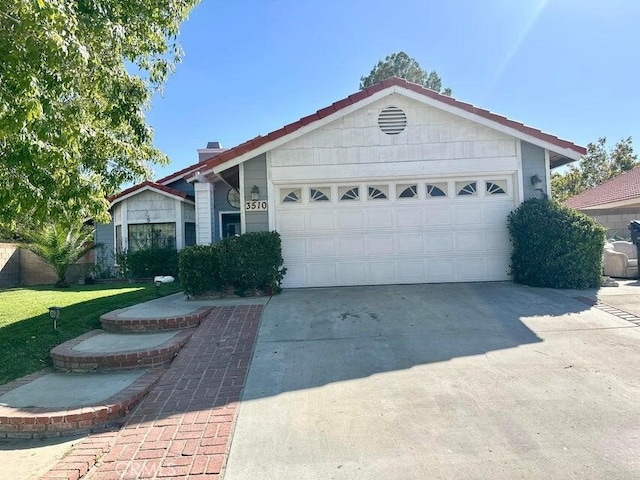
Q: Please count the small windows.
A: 8